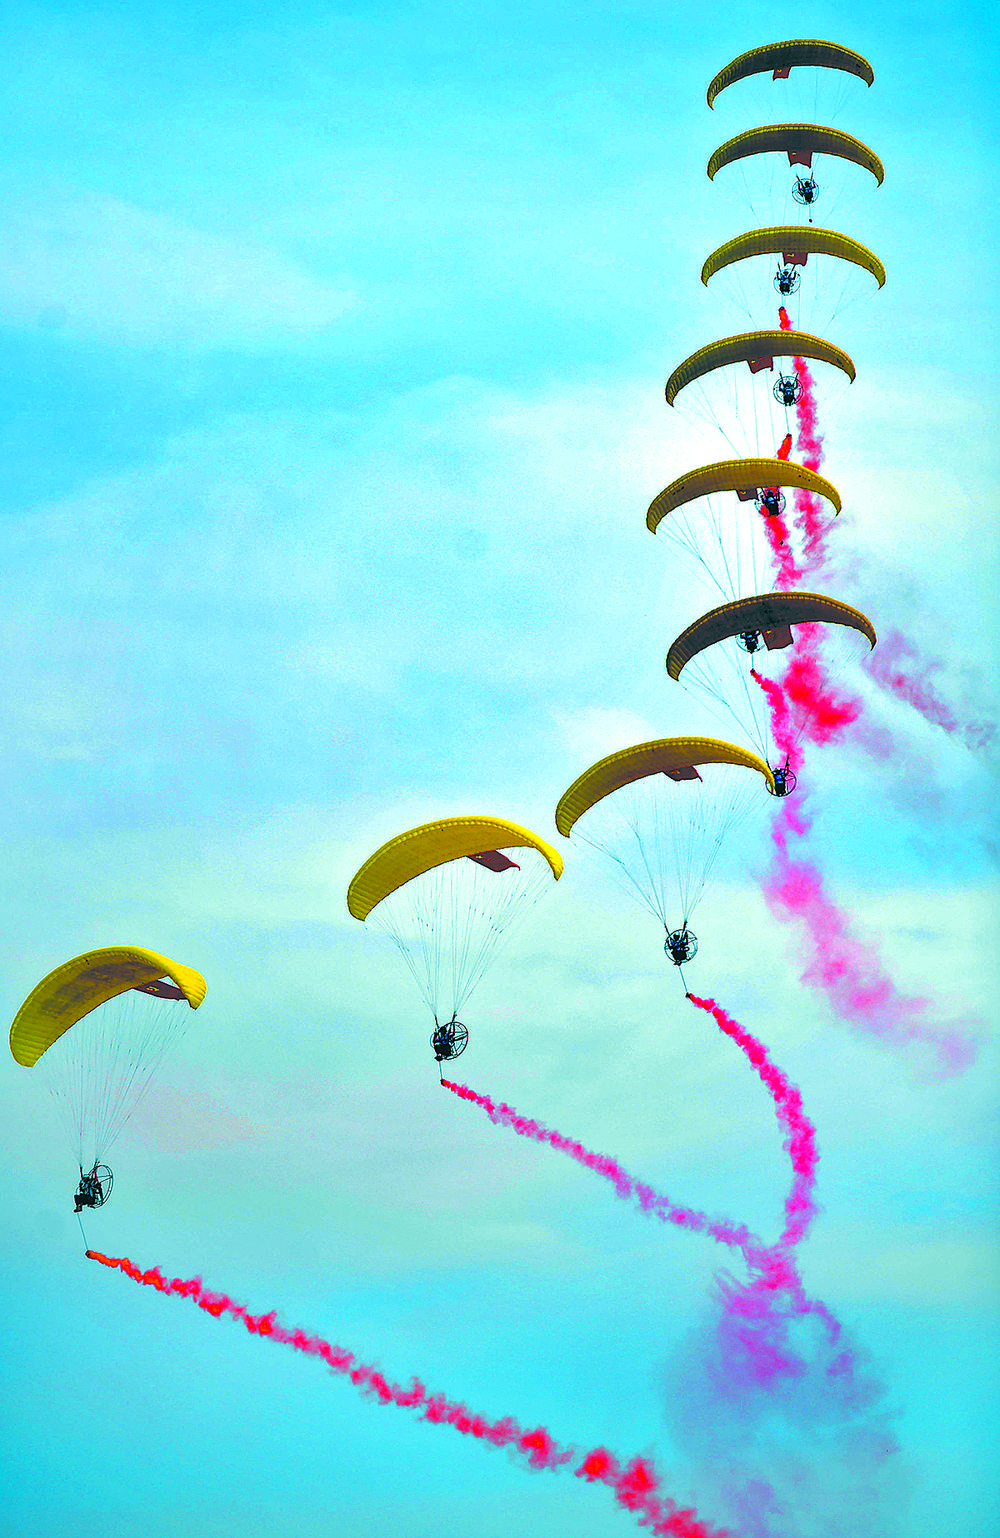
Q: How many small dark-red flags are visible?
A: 9